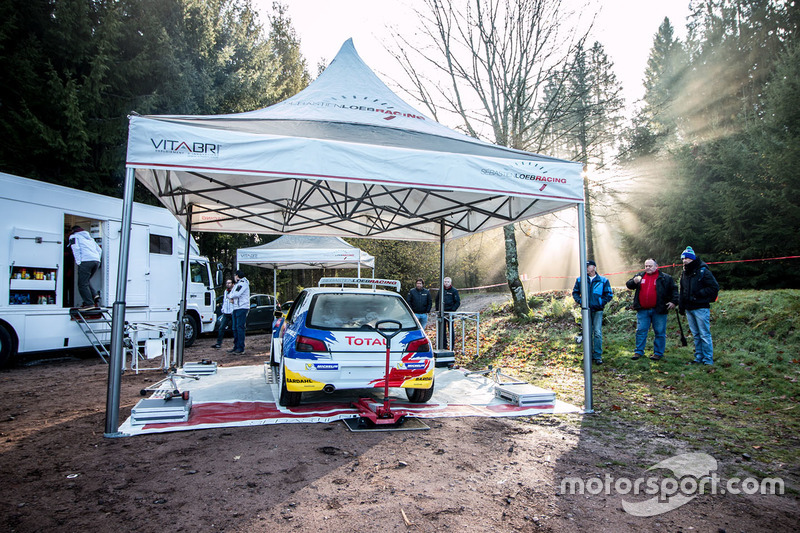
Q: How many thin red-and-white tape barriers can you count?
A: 1